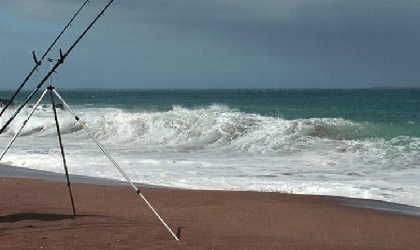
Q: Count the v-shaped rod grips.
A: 2